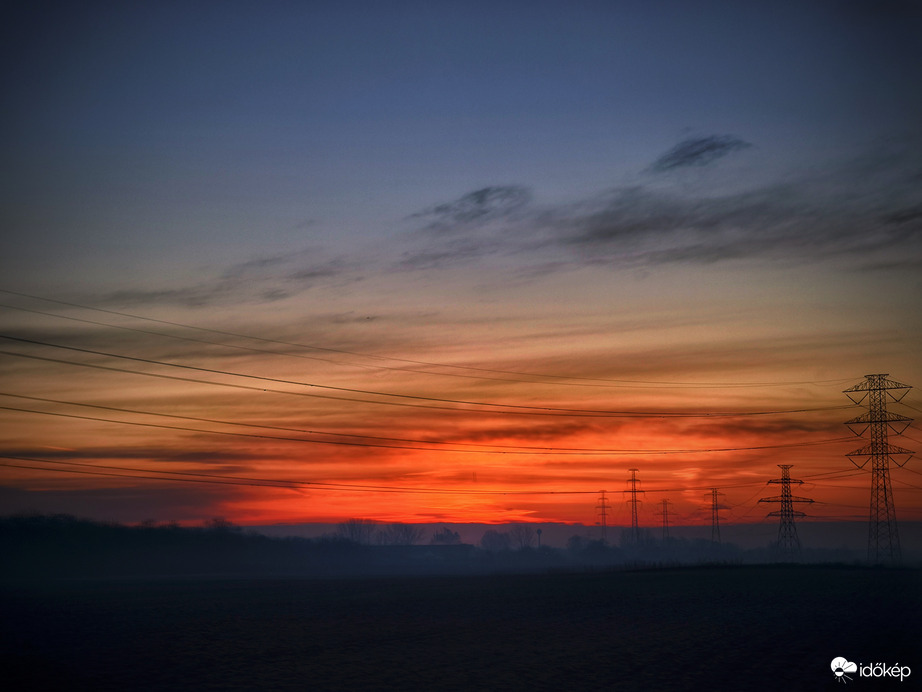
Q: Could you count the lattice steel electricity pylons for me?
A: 6